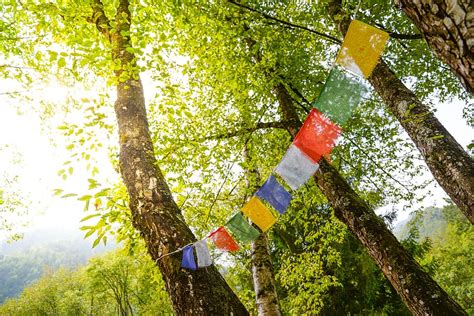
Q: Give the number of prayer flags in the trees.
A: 10